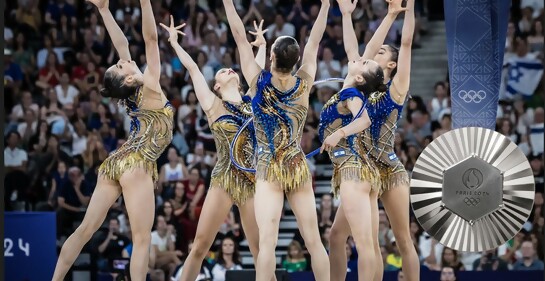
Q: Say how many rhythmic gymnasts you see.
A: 5